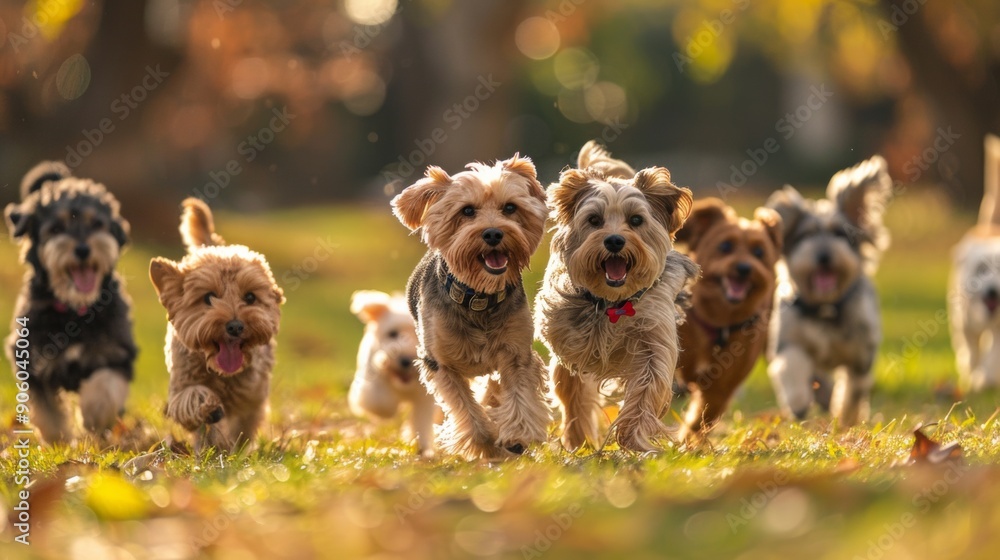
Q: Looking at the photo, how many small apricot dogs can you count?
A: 1